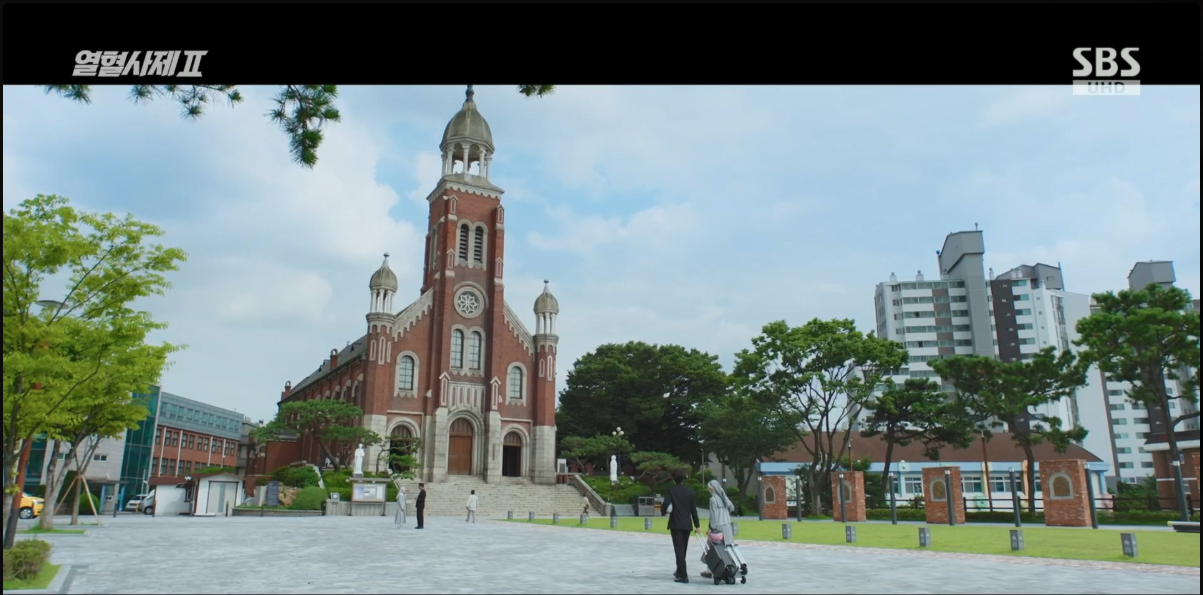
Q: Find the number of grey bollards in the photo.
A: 12